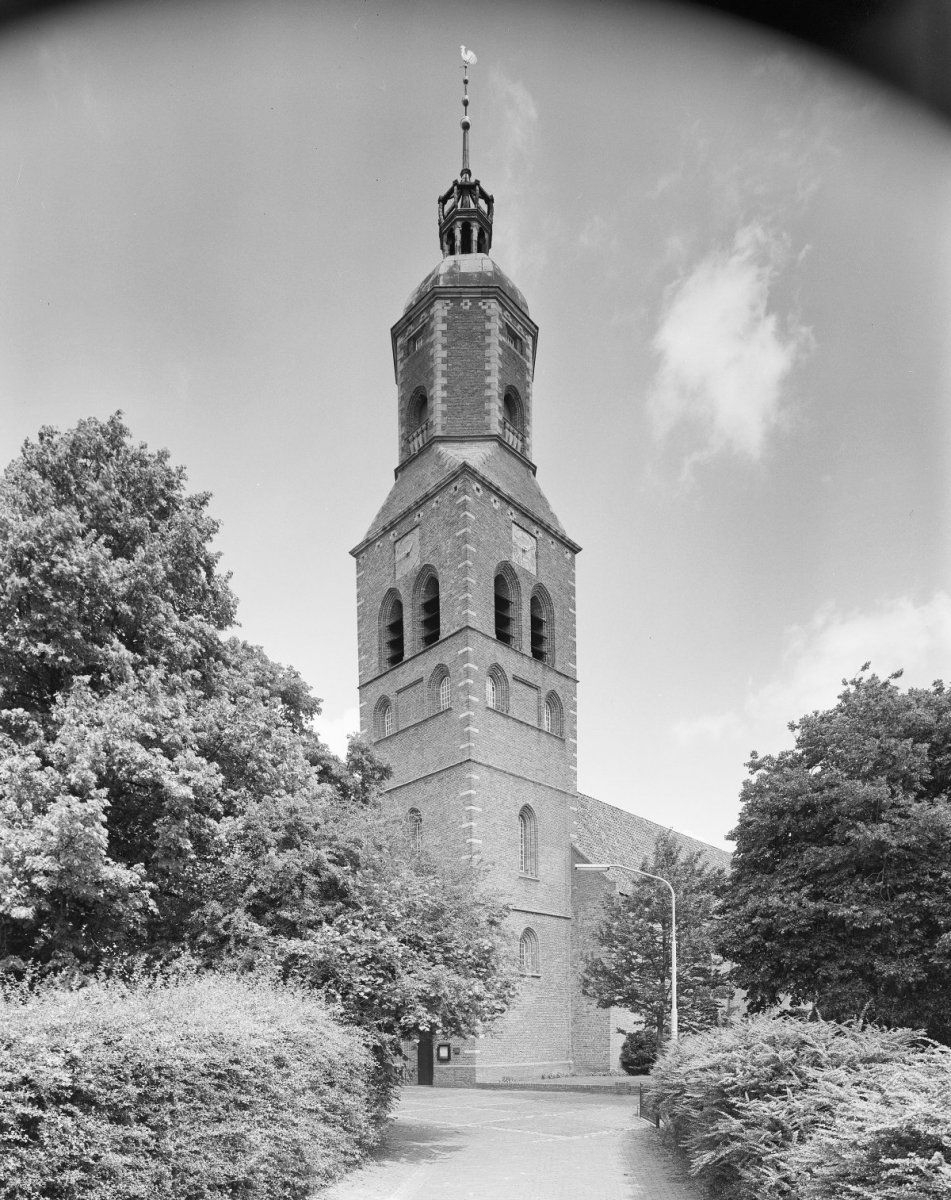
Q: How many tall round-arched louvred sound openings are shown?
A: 4